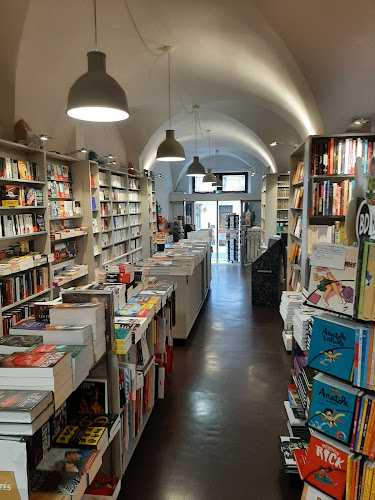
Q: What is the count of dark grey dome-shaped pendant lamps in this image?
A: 5